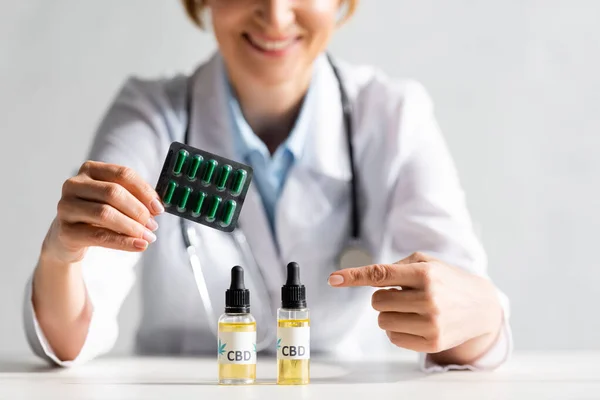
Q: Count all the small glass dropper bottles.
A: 2